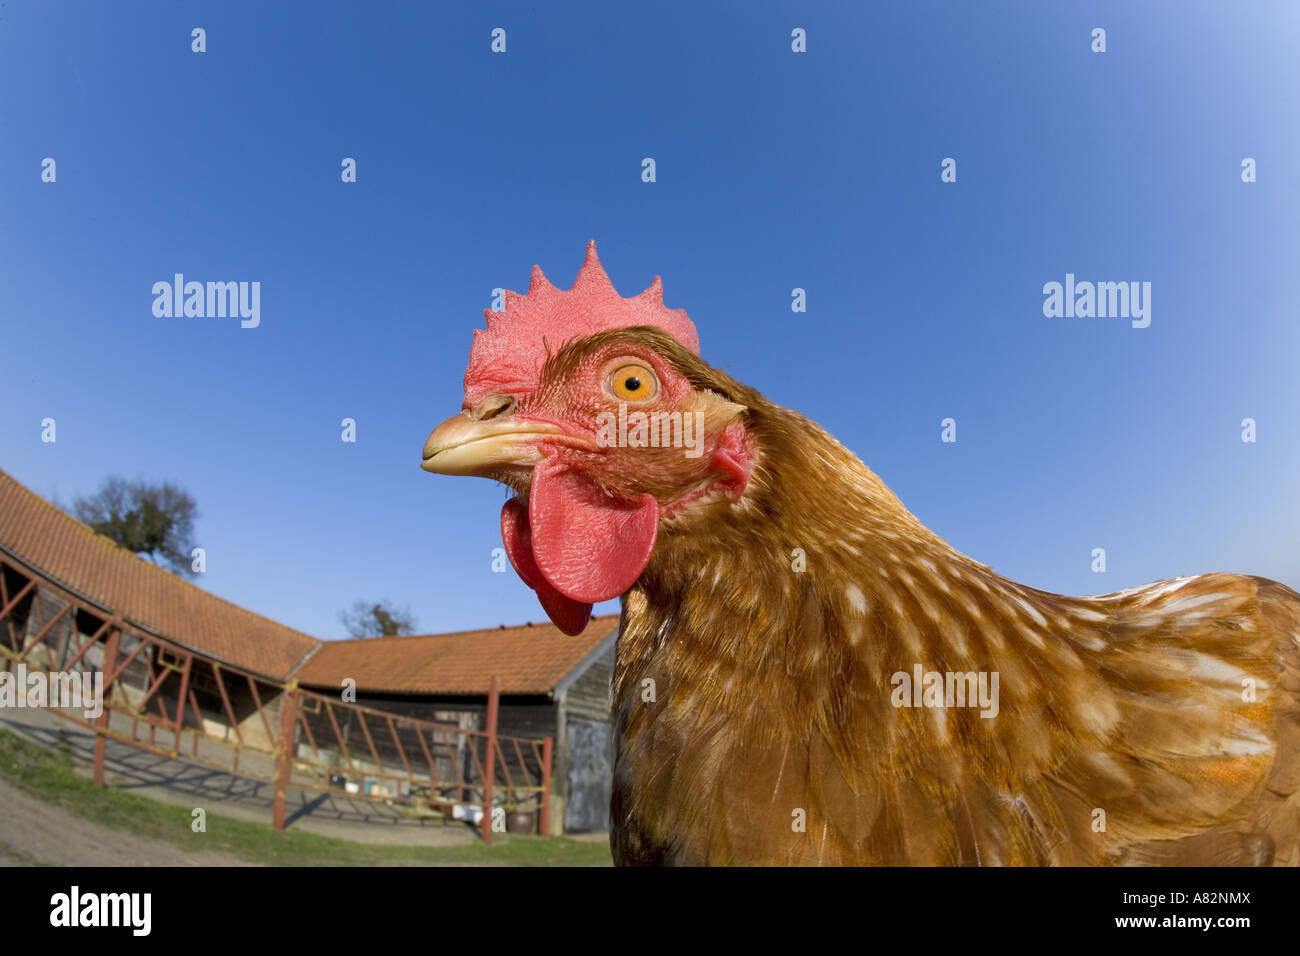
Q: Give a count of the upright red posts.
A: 4